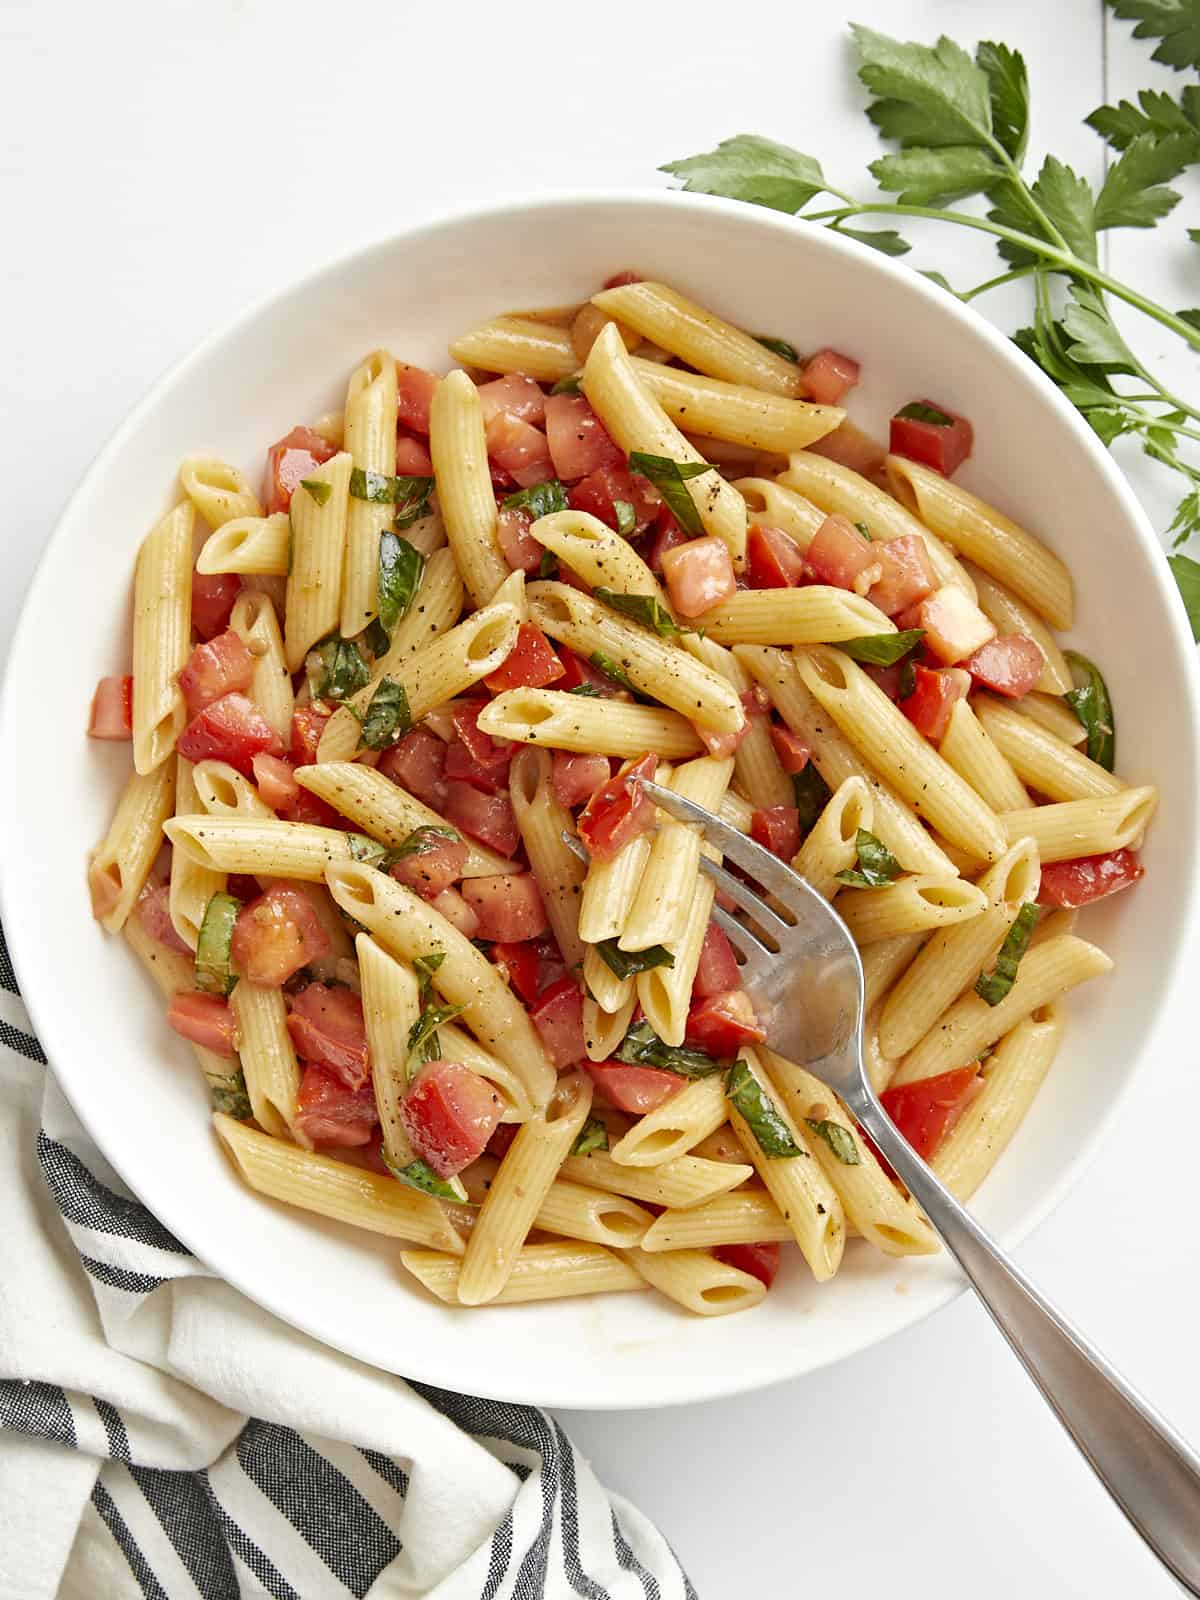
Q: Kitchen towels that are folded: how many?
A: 1